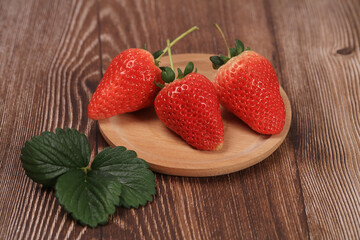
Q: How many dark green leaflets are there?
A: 3